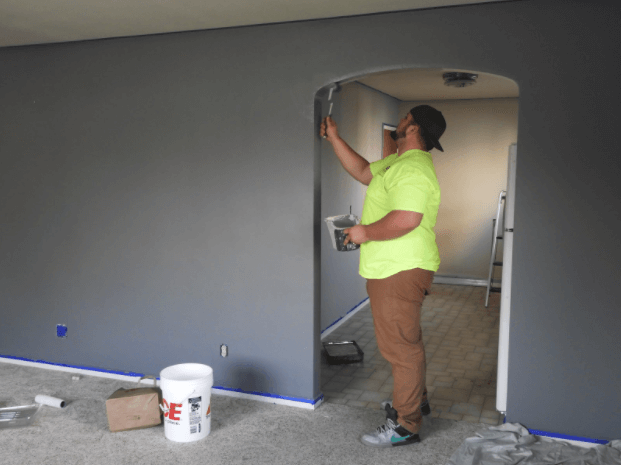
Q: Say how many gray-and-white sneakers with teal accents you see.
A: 2